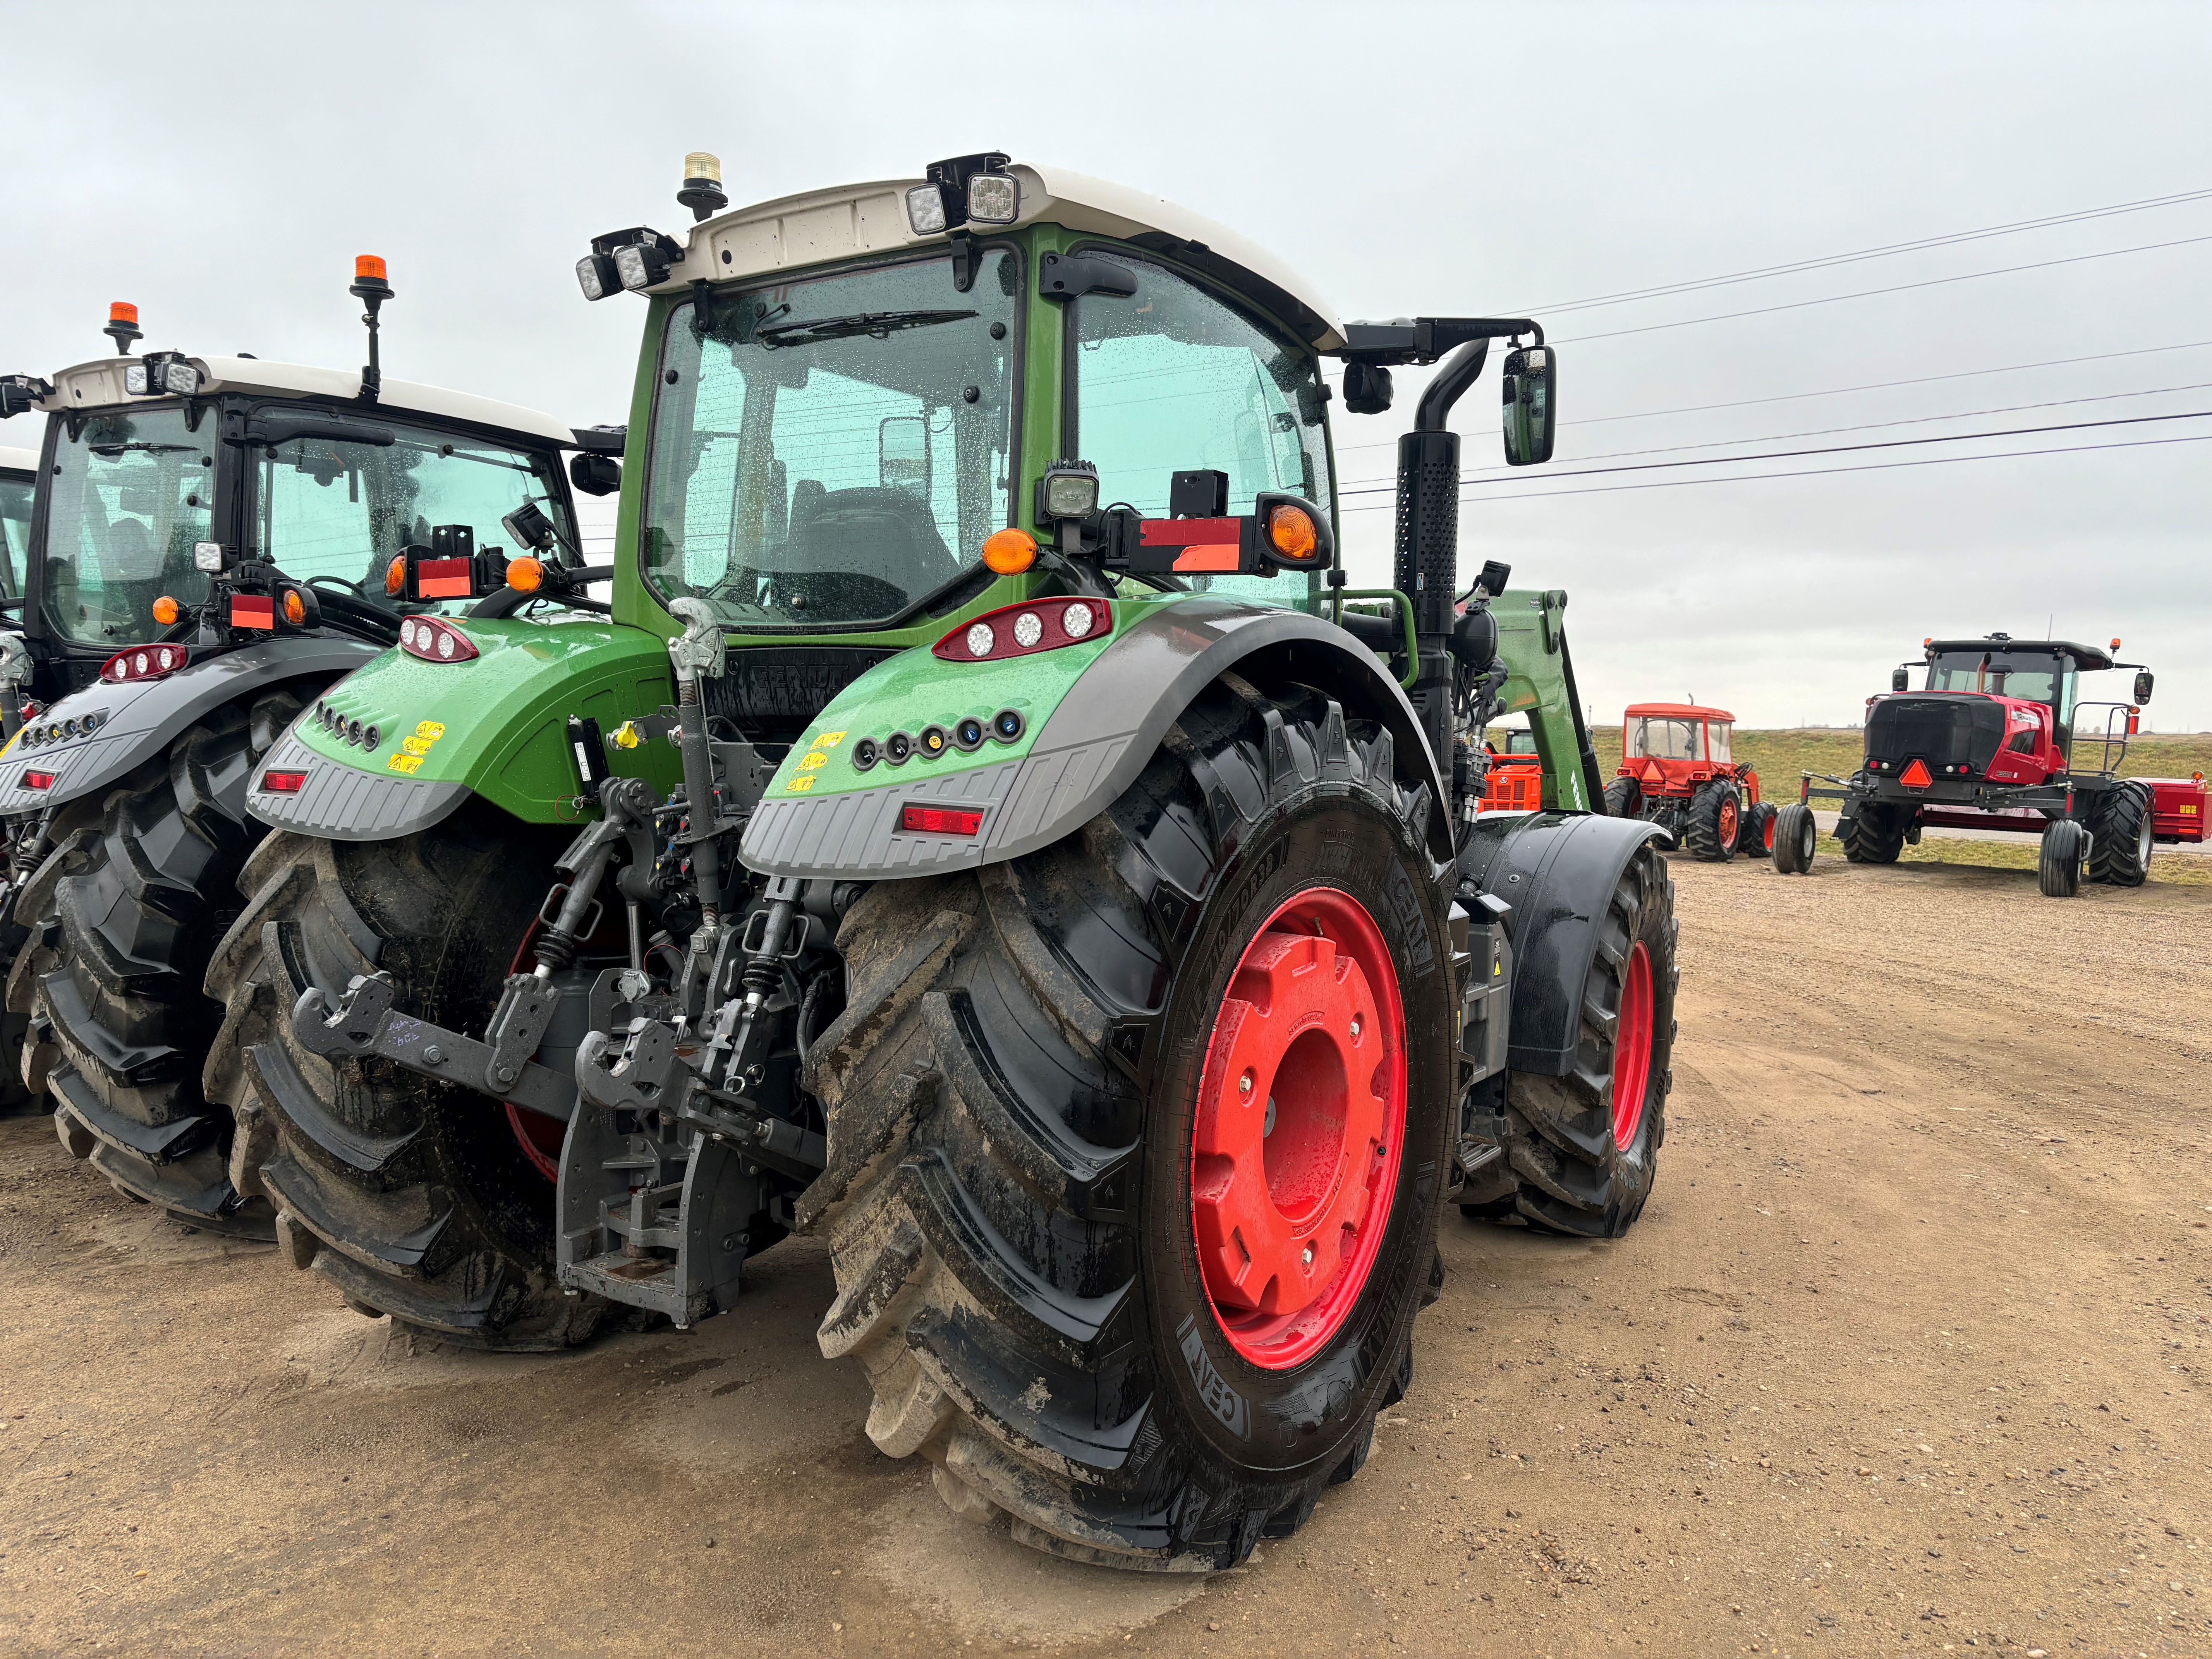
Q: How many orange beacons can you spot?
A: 4